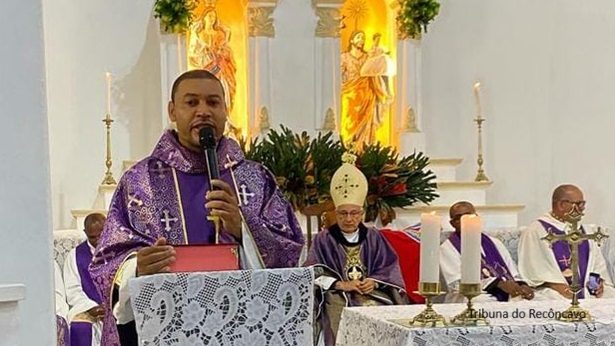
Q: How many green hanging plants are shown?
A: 2